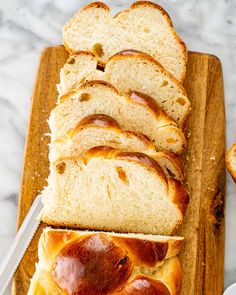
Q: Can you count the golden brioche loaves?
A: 1